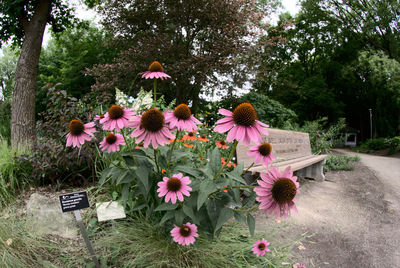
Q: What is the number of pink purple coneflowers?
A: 12